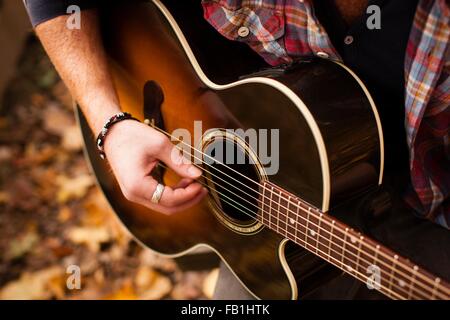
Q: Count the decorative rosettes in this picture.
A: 1